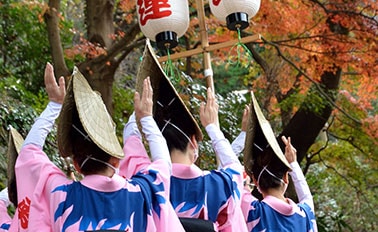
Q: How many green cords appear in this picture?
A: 2